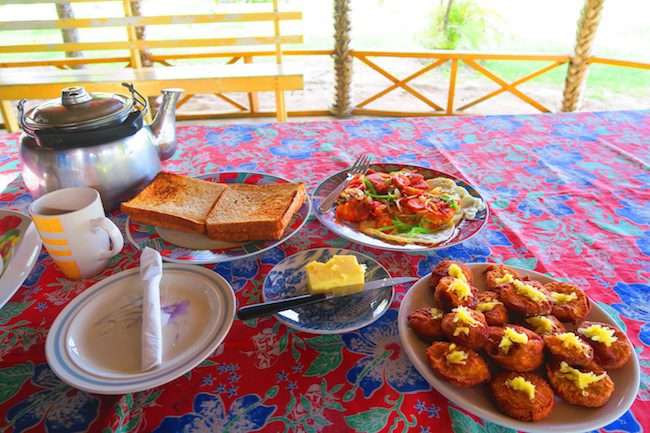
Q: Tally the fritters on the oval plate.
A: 15